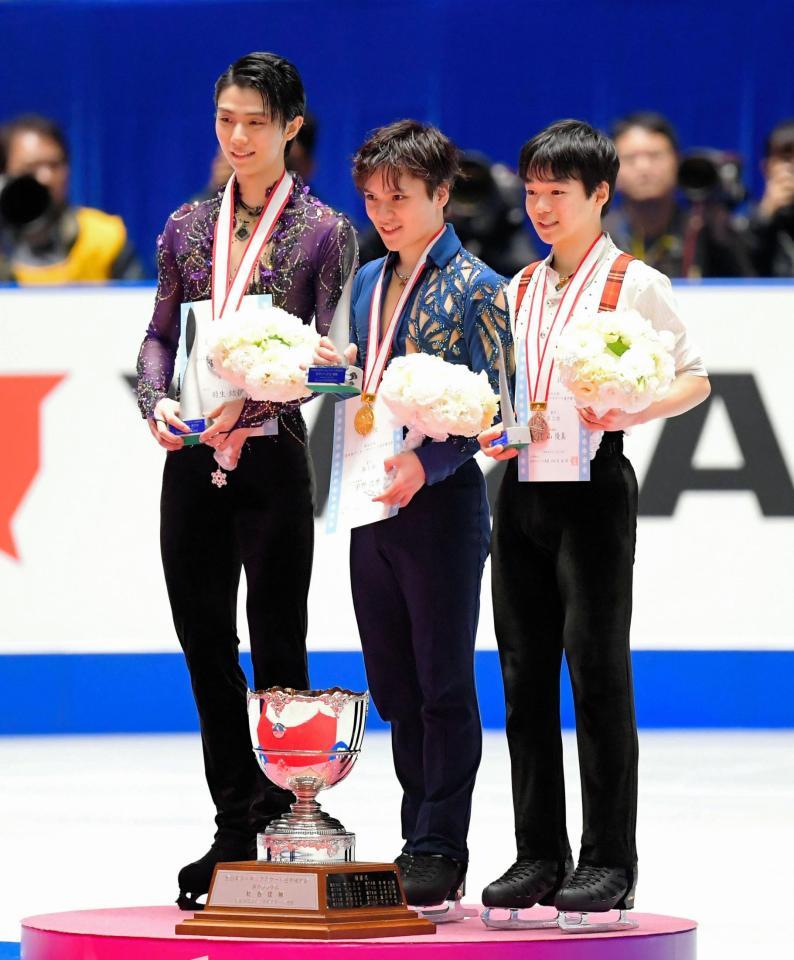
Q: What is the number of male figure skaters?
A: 3